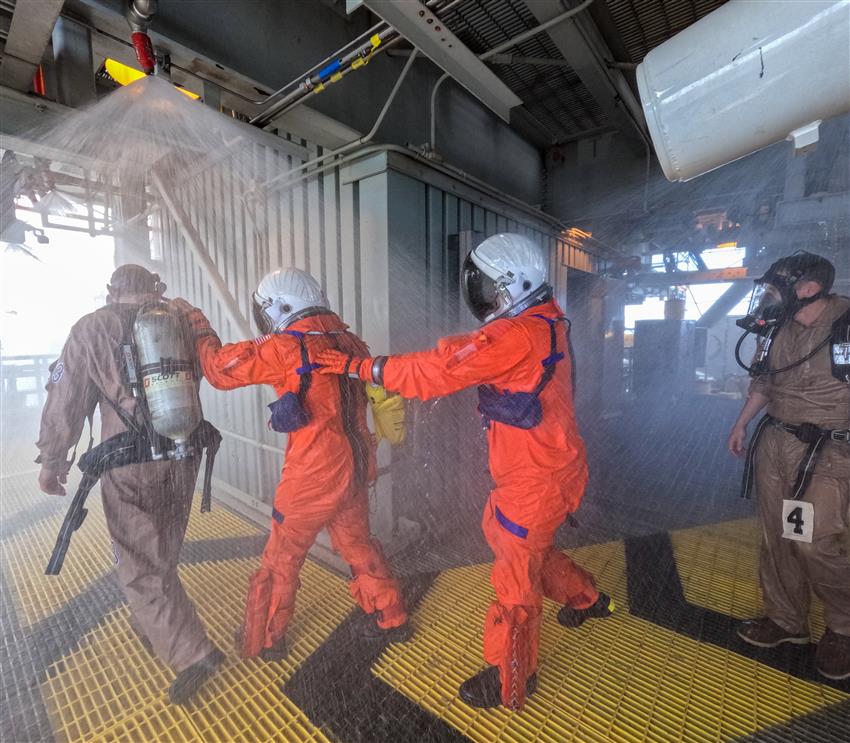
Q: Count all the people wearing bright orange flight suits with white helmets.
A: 2